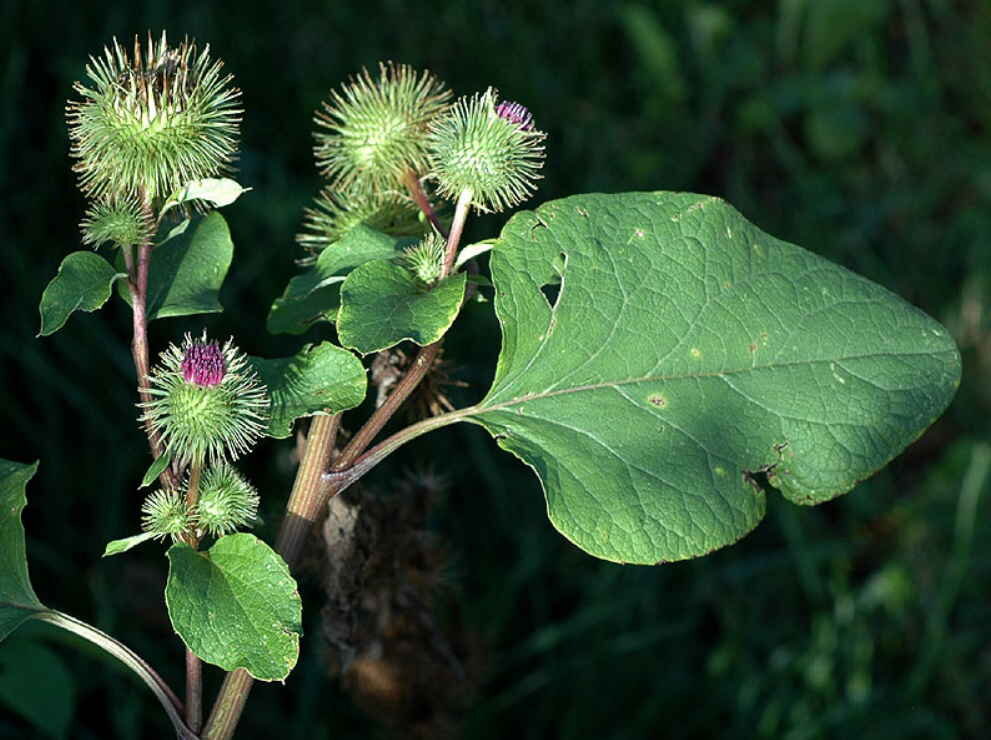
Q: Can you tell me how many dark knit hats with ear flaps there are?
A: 0